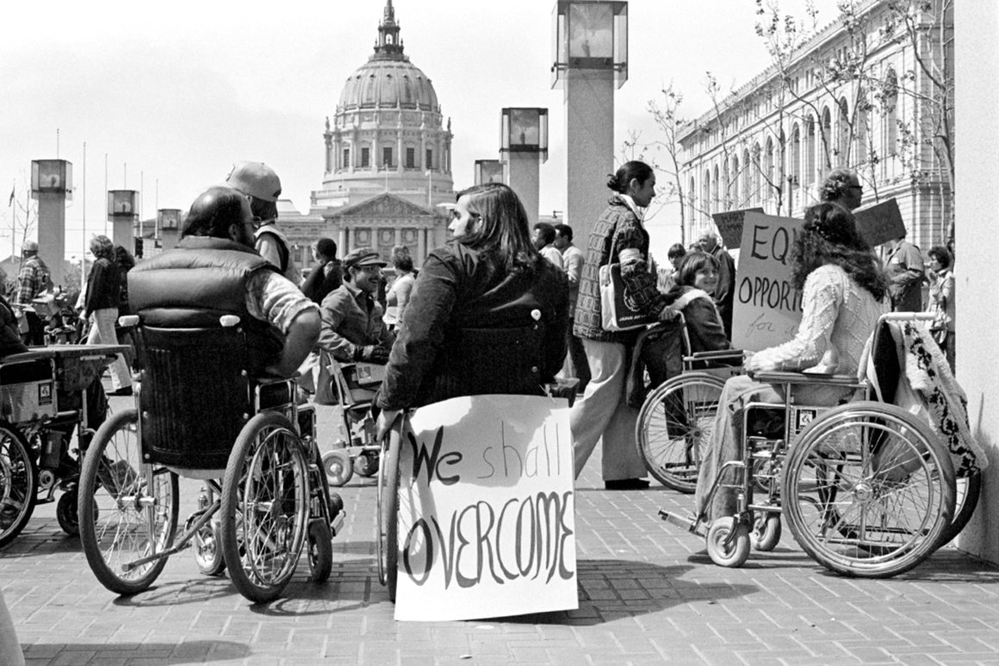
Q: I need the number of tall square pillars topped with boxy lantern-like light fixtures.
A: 6